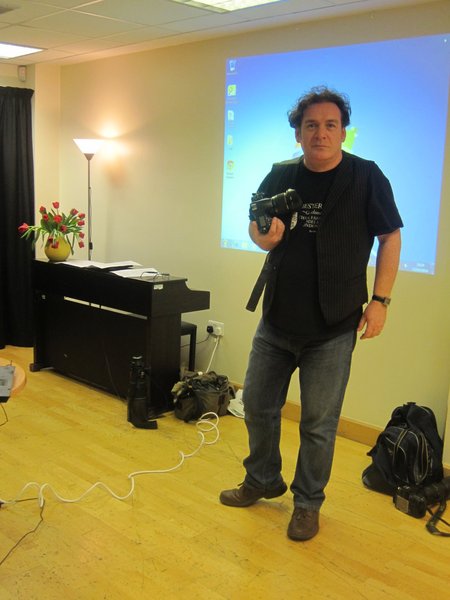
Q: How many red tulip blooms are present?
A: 13